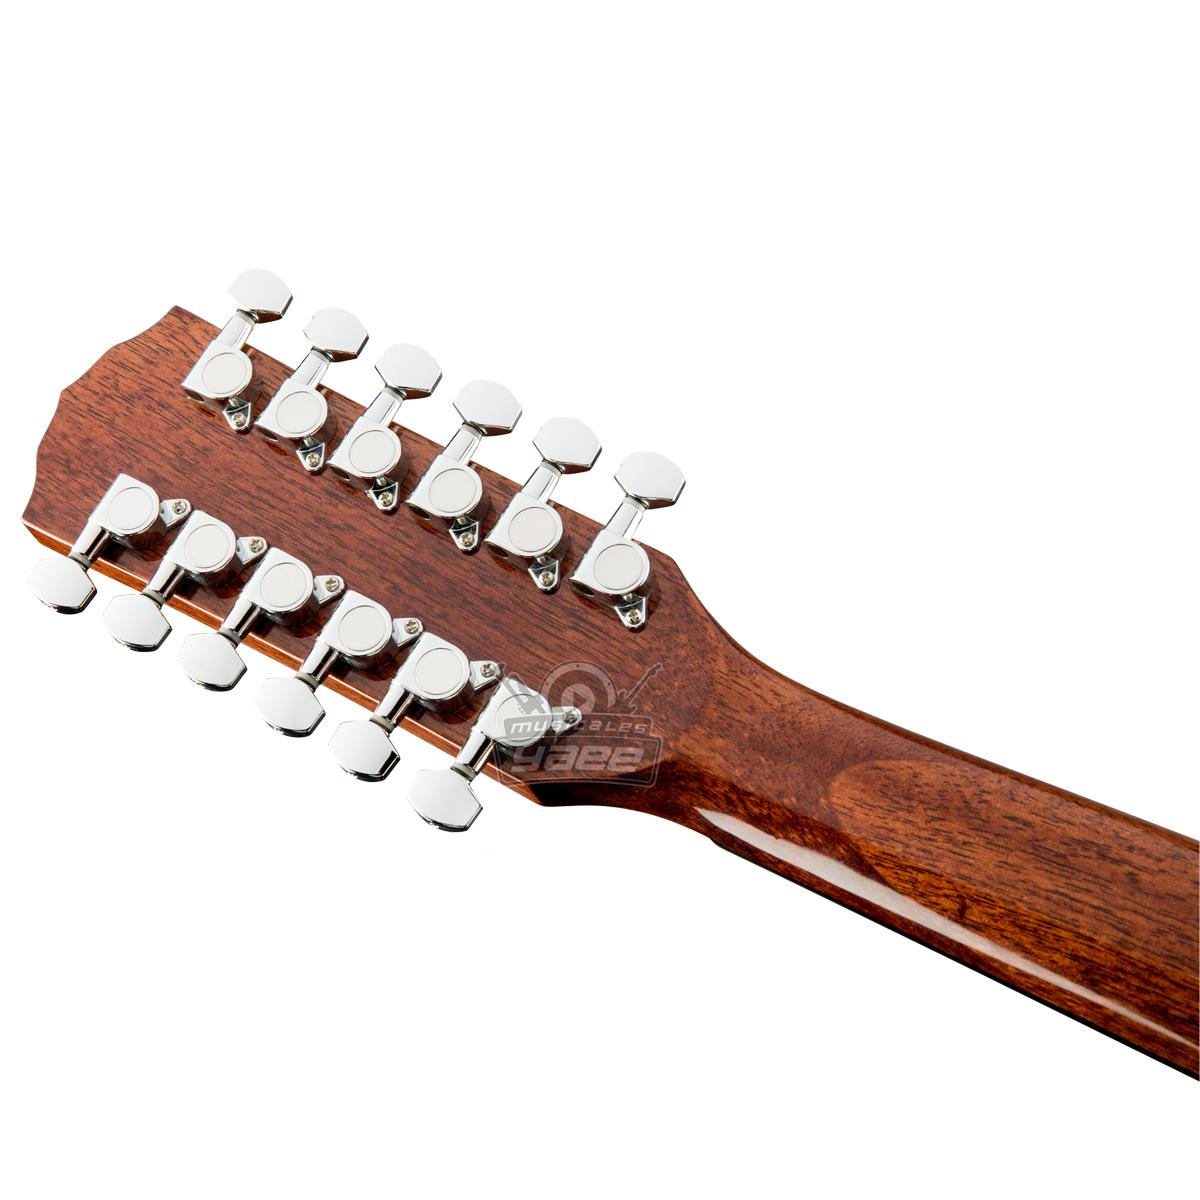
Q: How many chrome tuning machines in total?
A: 12